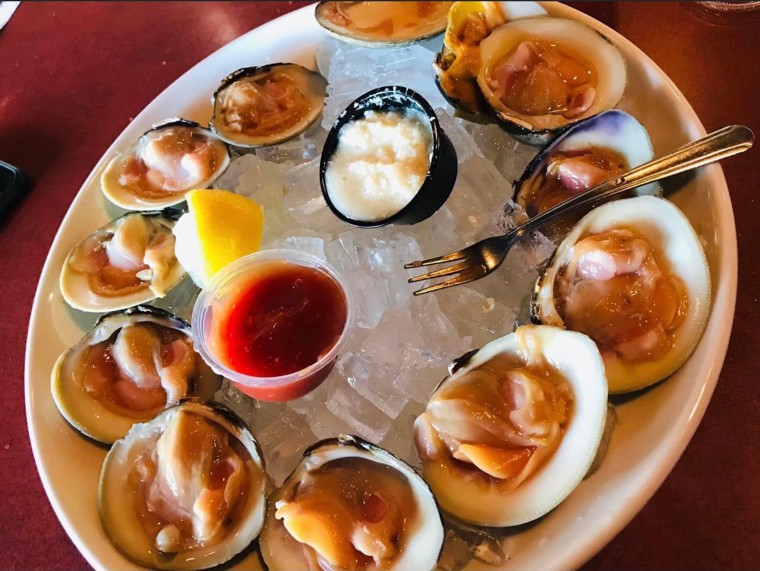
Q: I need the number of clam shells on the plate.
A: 12